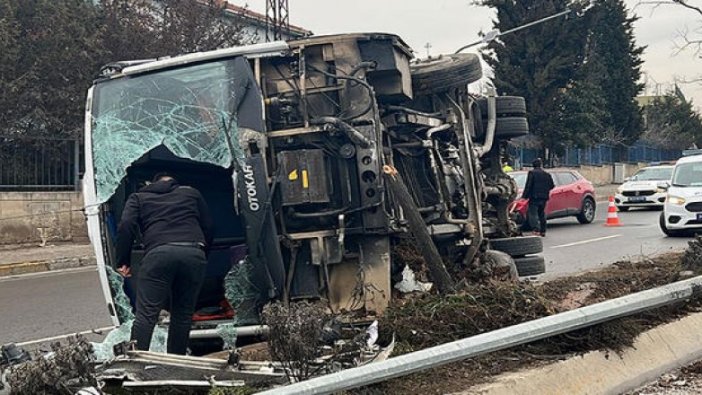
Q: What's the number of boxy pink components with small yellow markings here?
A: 0